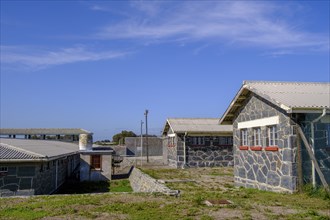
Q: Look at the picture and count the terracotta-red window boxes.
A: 3